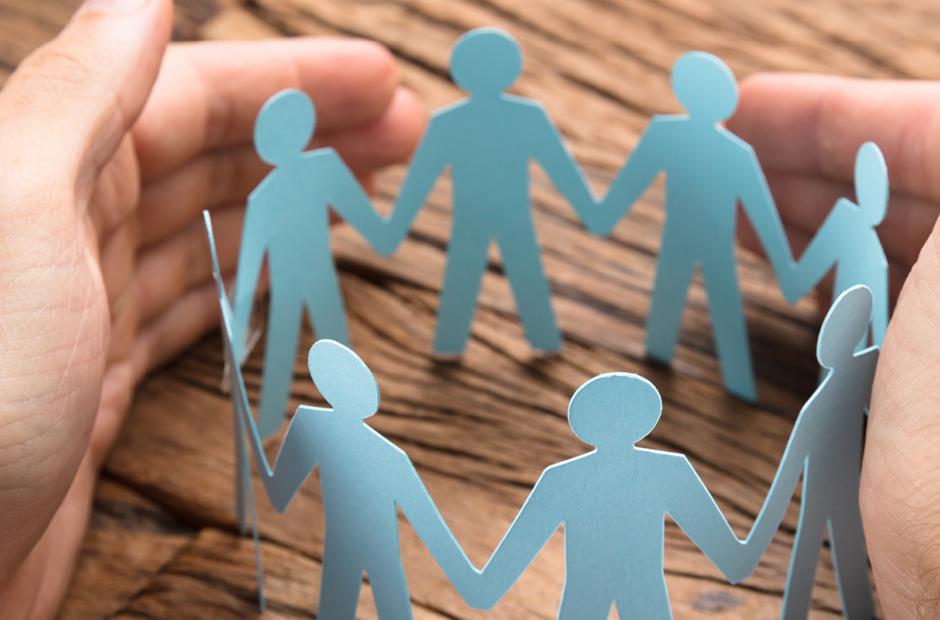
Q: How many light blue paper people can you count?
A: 8